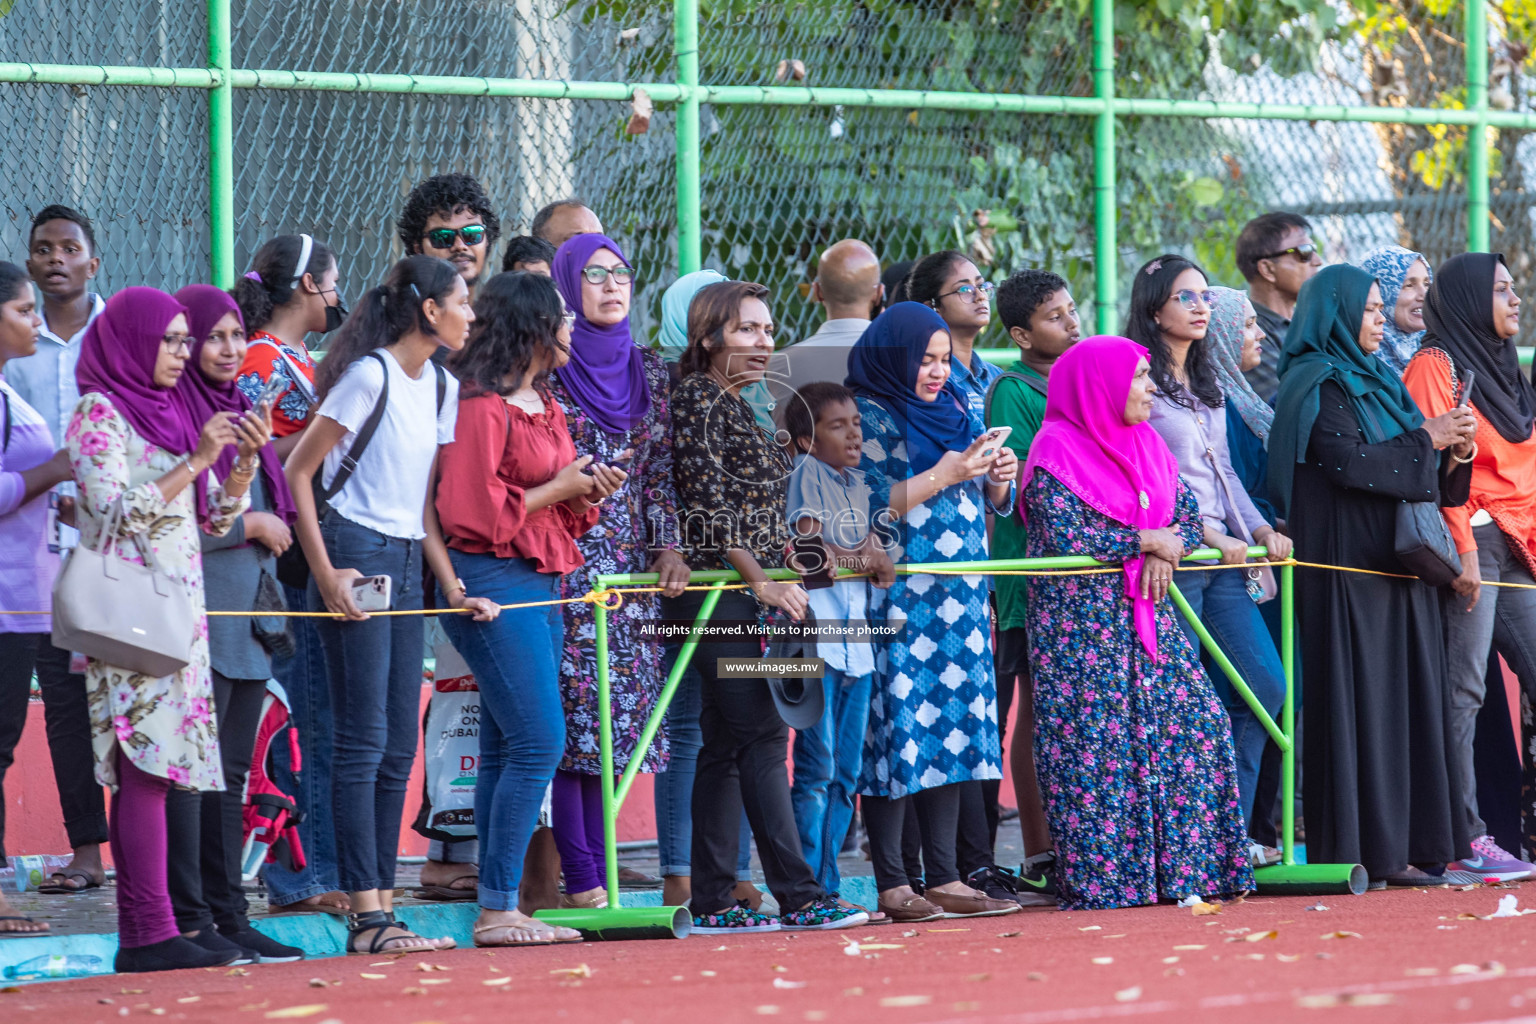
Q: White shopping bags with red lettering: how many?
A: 1